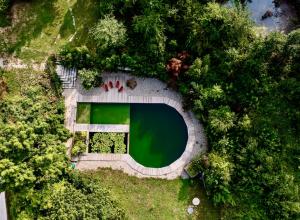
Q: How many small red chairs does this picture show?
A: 4